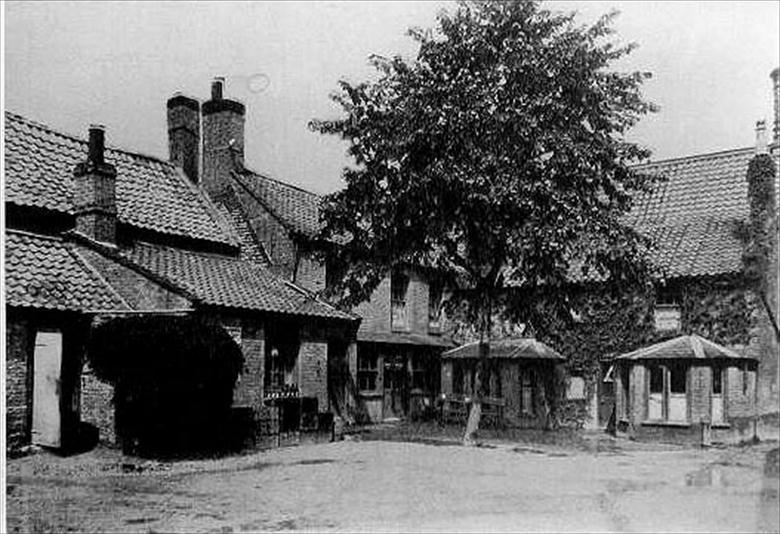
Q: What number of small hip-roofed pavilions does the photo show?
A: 2